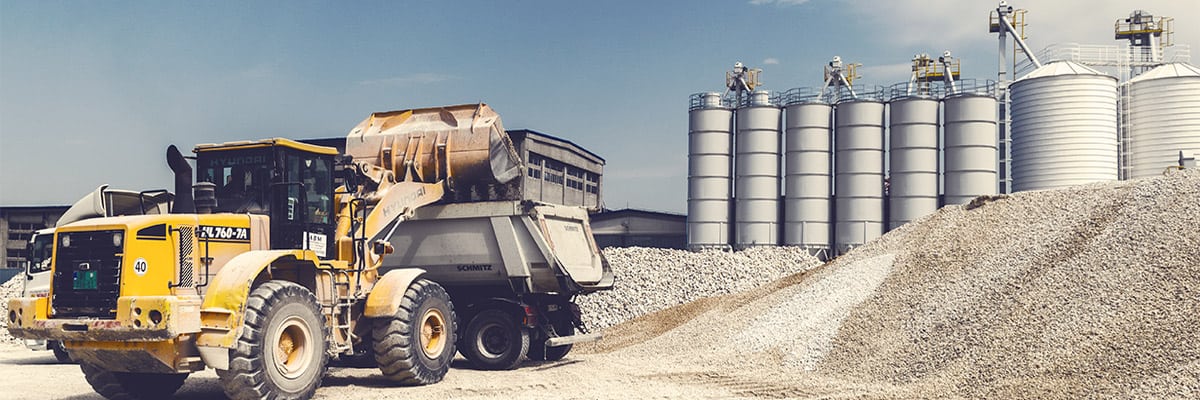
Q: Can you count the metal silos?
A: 8